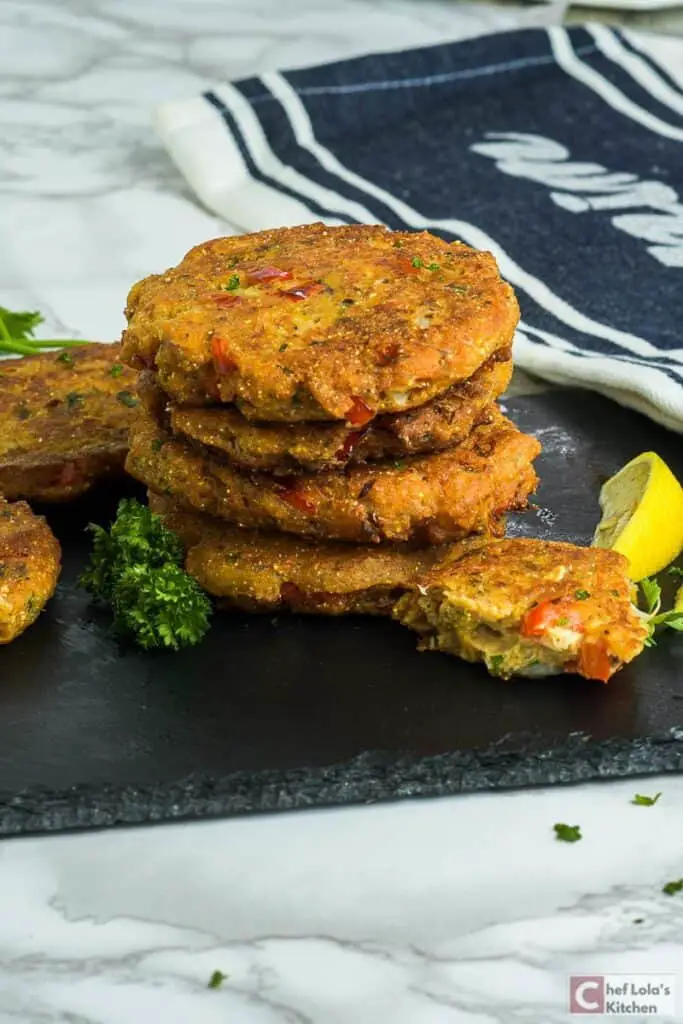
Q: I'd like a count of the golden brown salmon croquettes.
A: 7